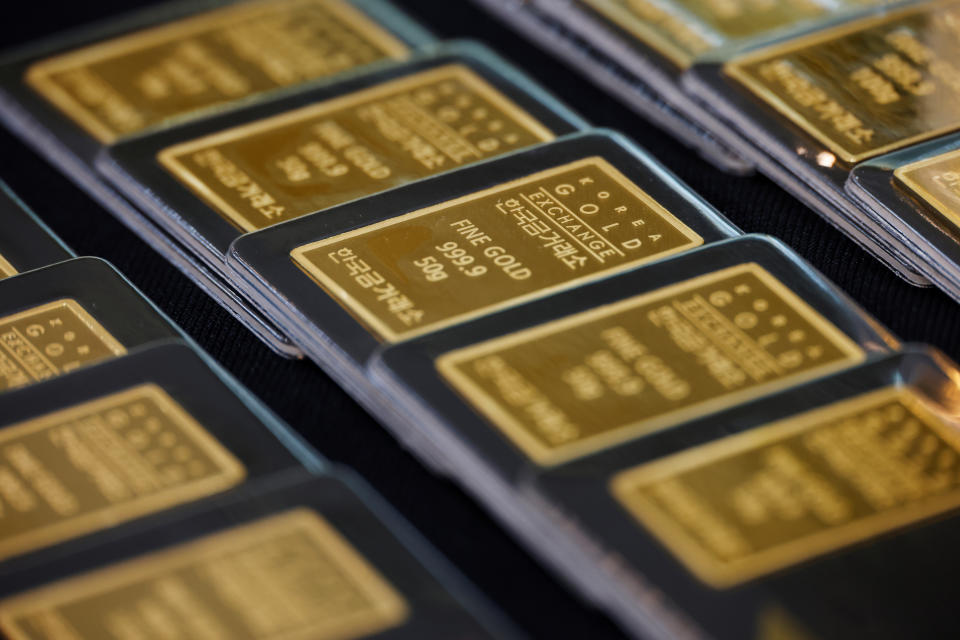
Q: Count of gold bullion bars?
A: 12